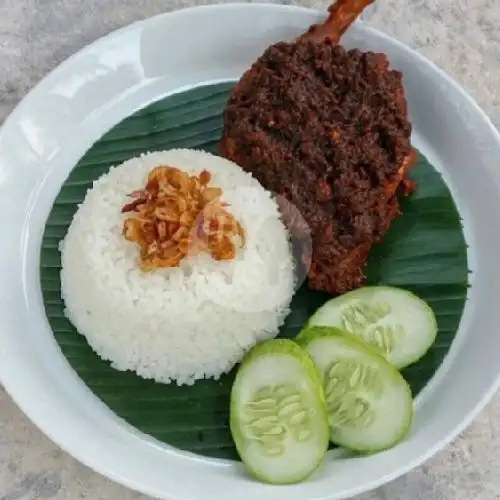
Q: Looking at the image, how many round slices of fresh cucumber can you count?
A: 3